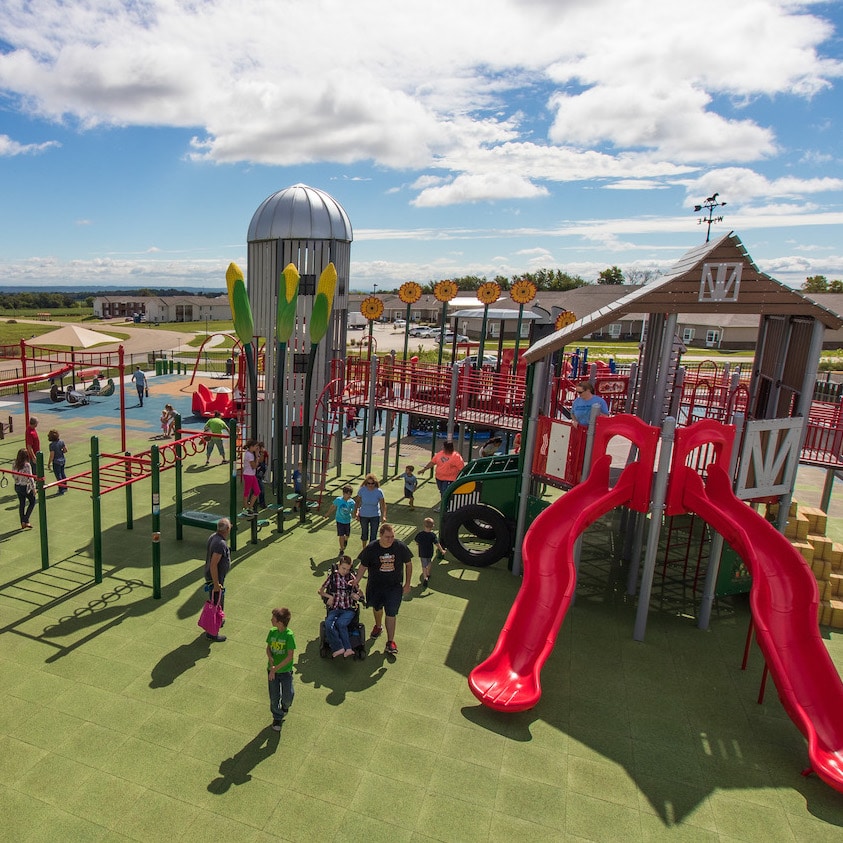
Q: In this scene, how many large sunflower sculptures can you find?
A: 6